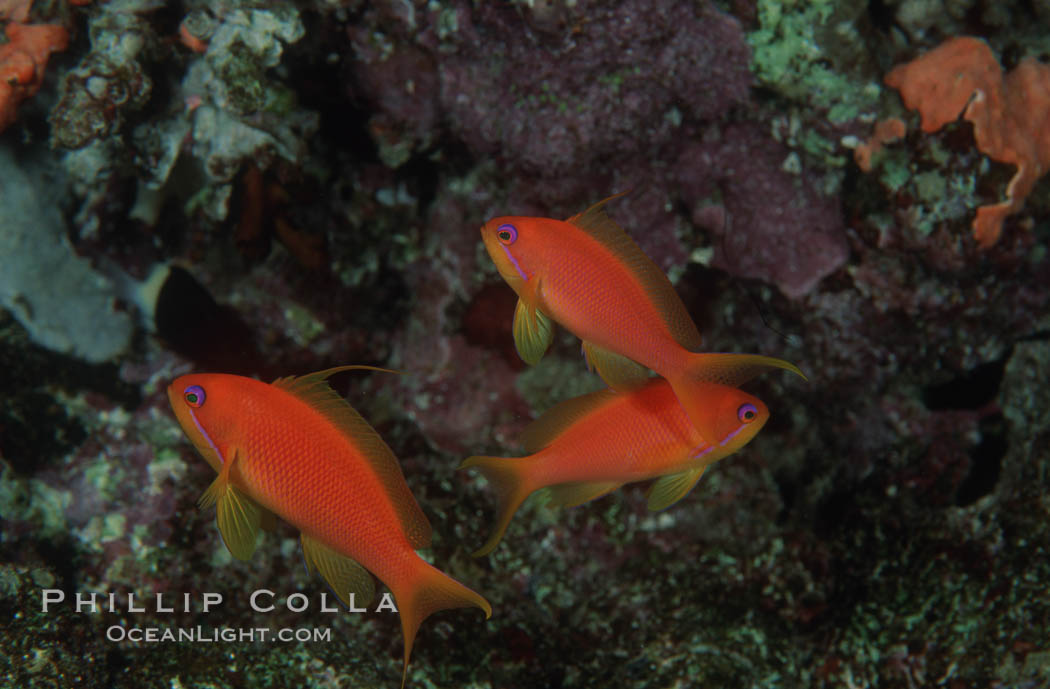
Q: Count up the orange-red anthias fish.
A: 3